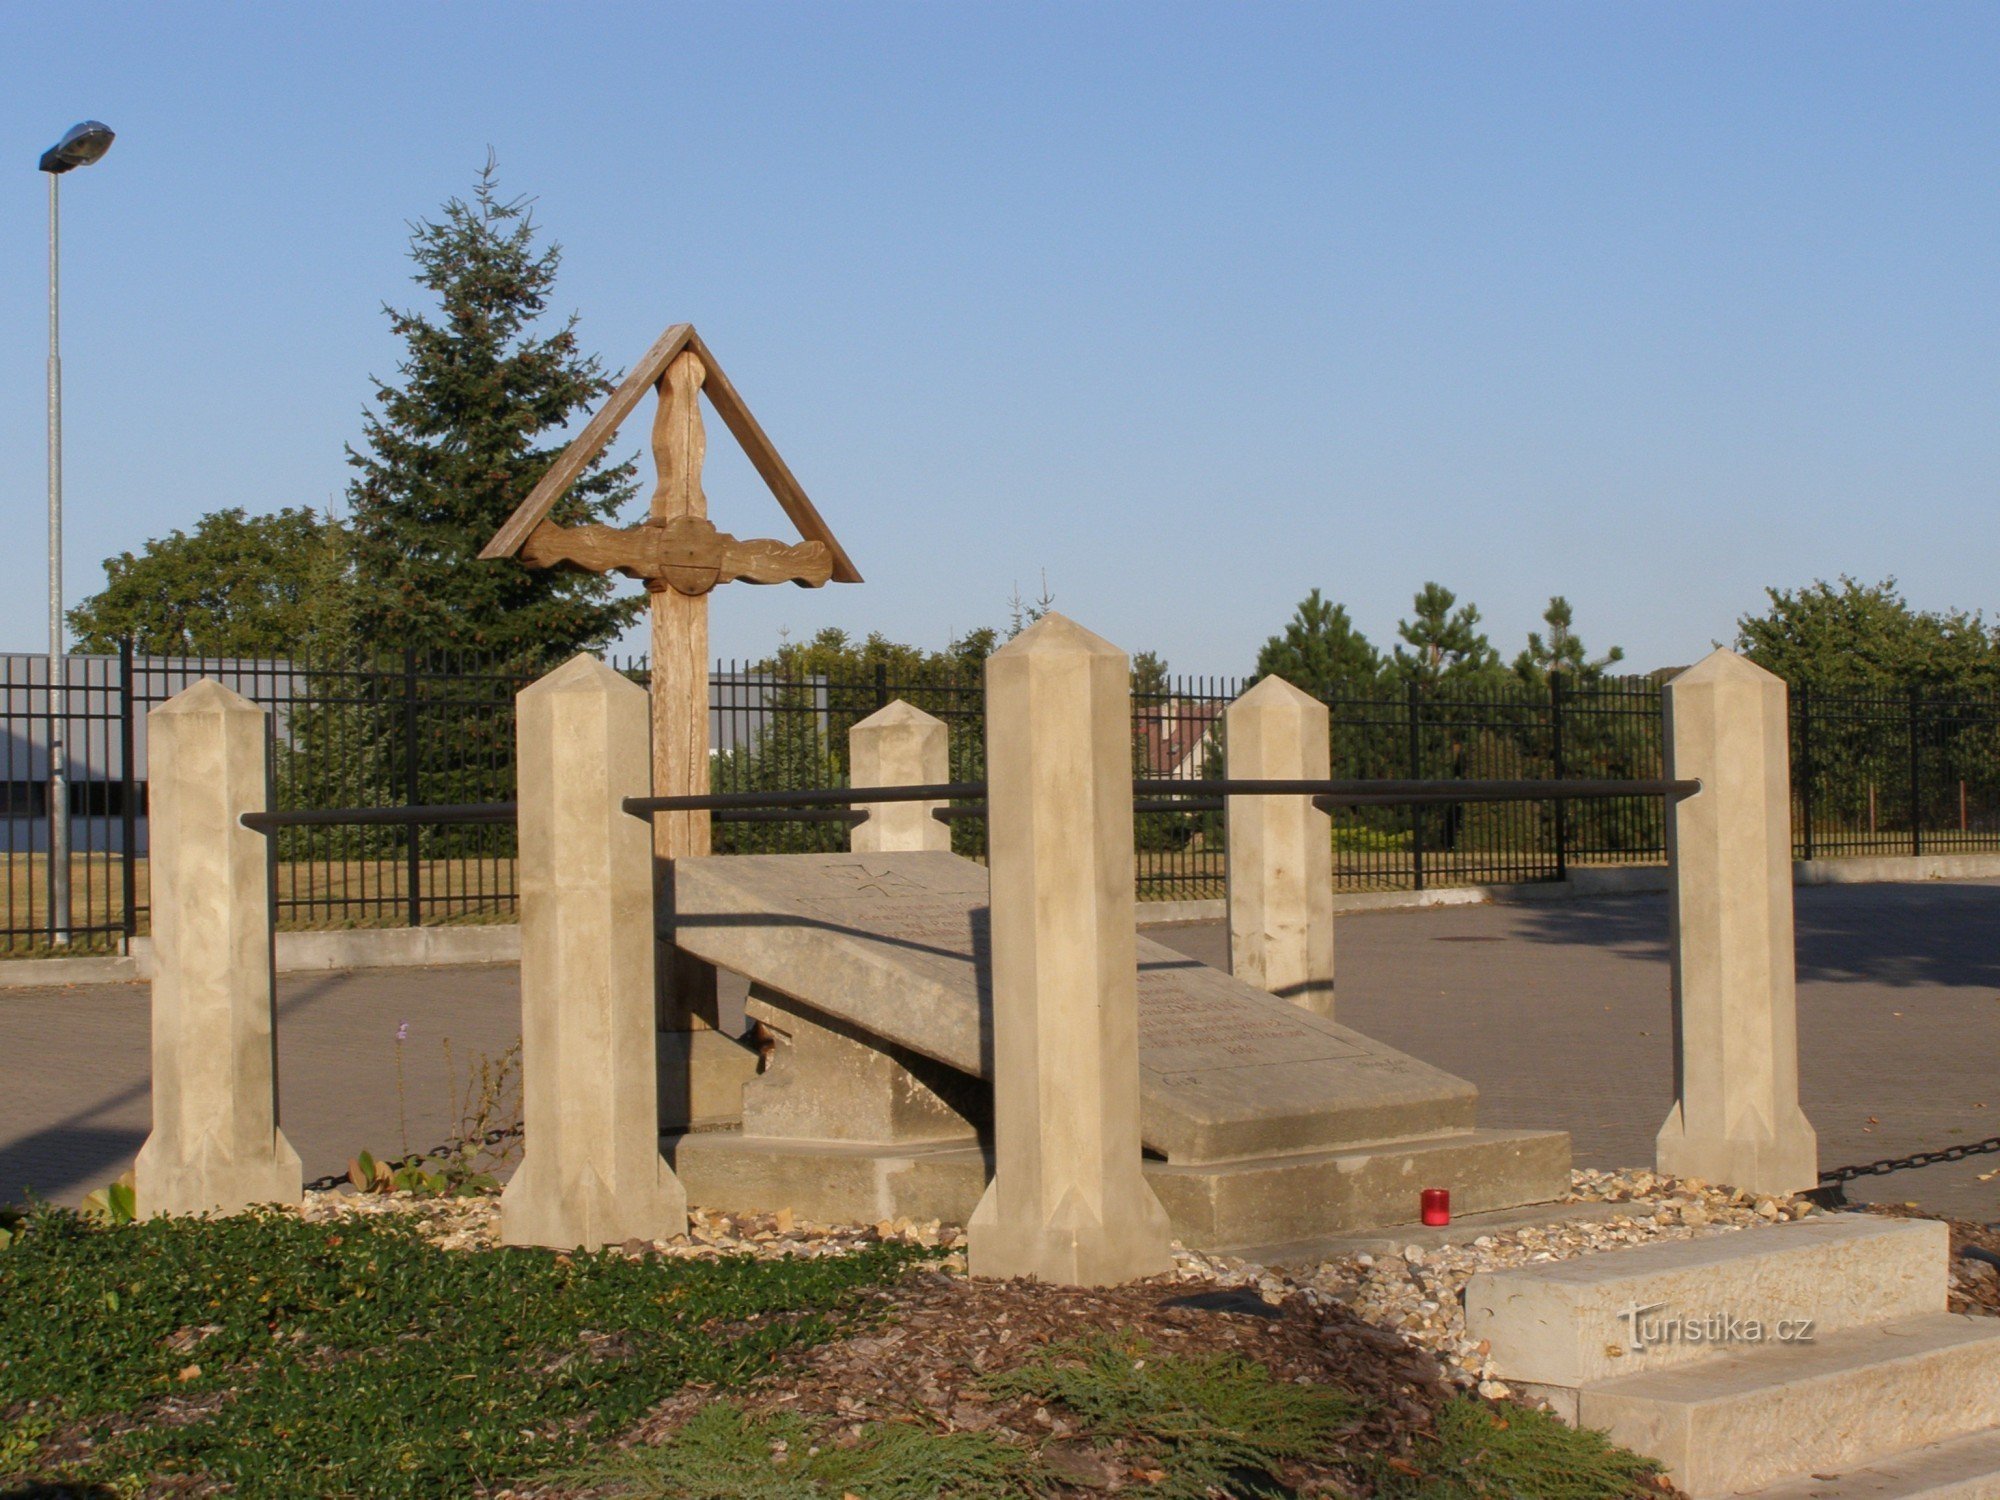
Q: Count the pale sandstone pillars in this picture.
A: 6